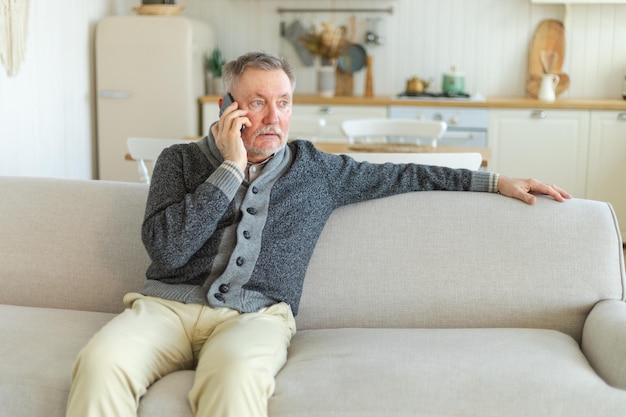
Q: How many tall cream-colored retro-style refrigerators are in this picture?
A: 1